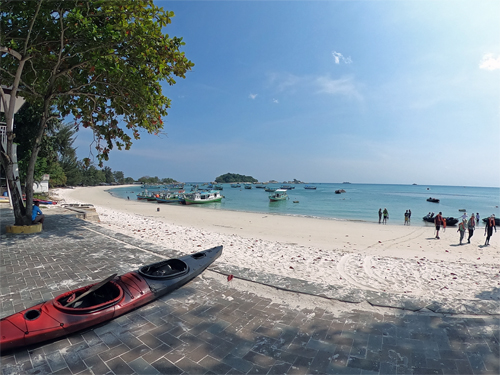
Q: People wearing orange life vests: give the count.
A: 4